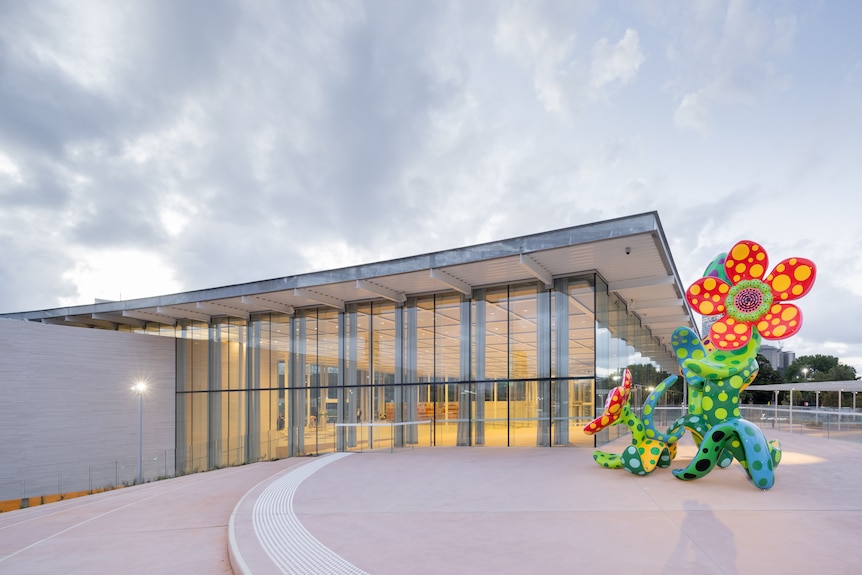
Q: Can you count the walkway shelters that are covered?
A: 1